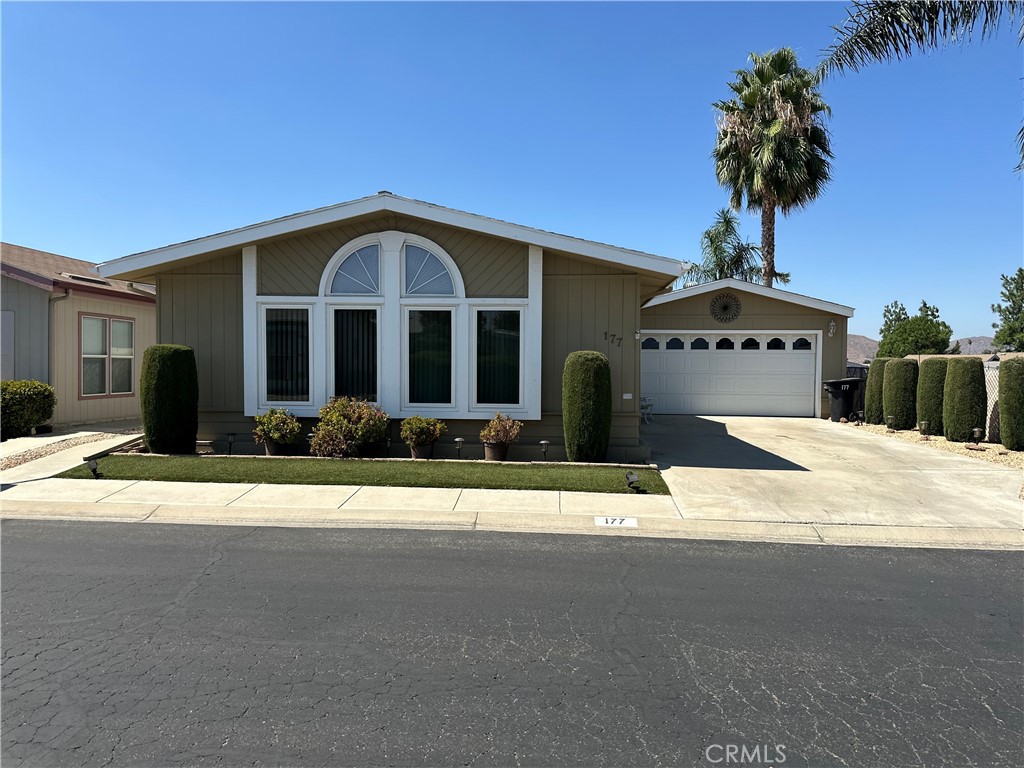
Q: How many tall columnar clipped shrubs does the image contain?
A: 7